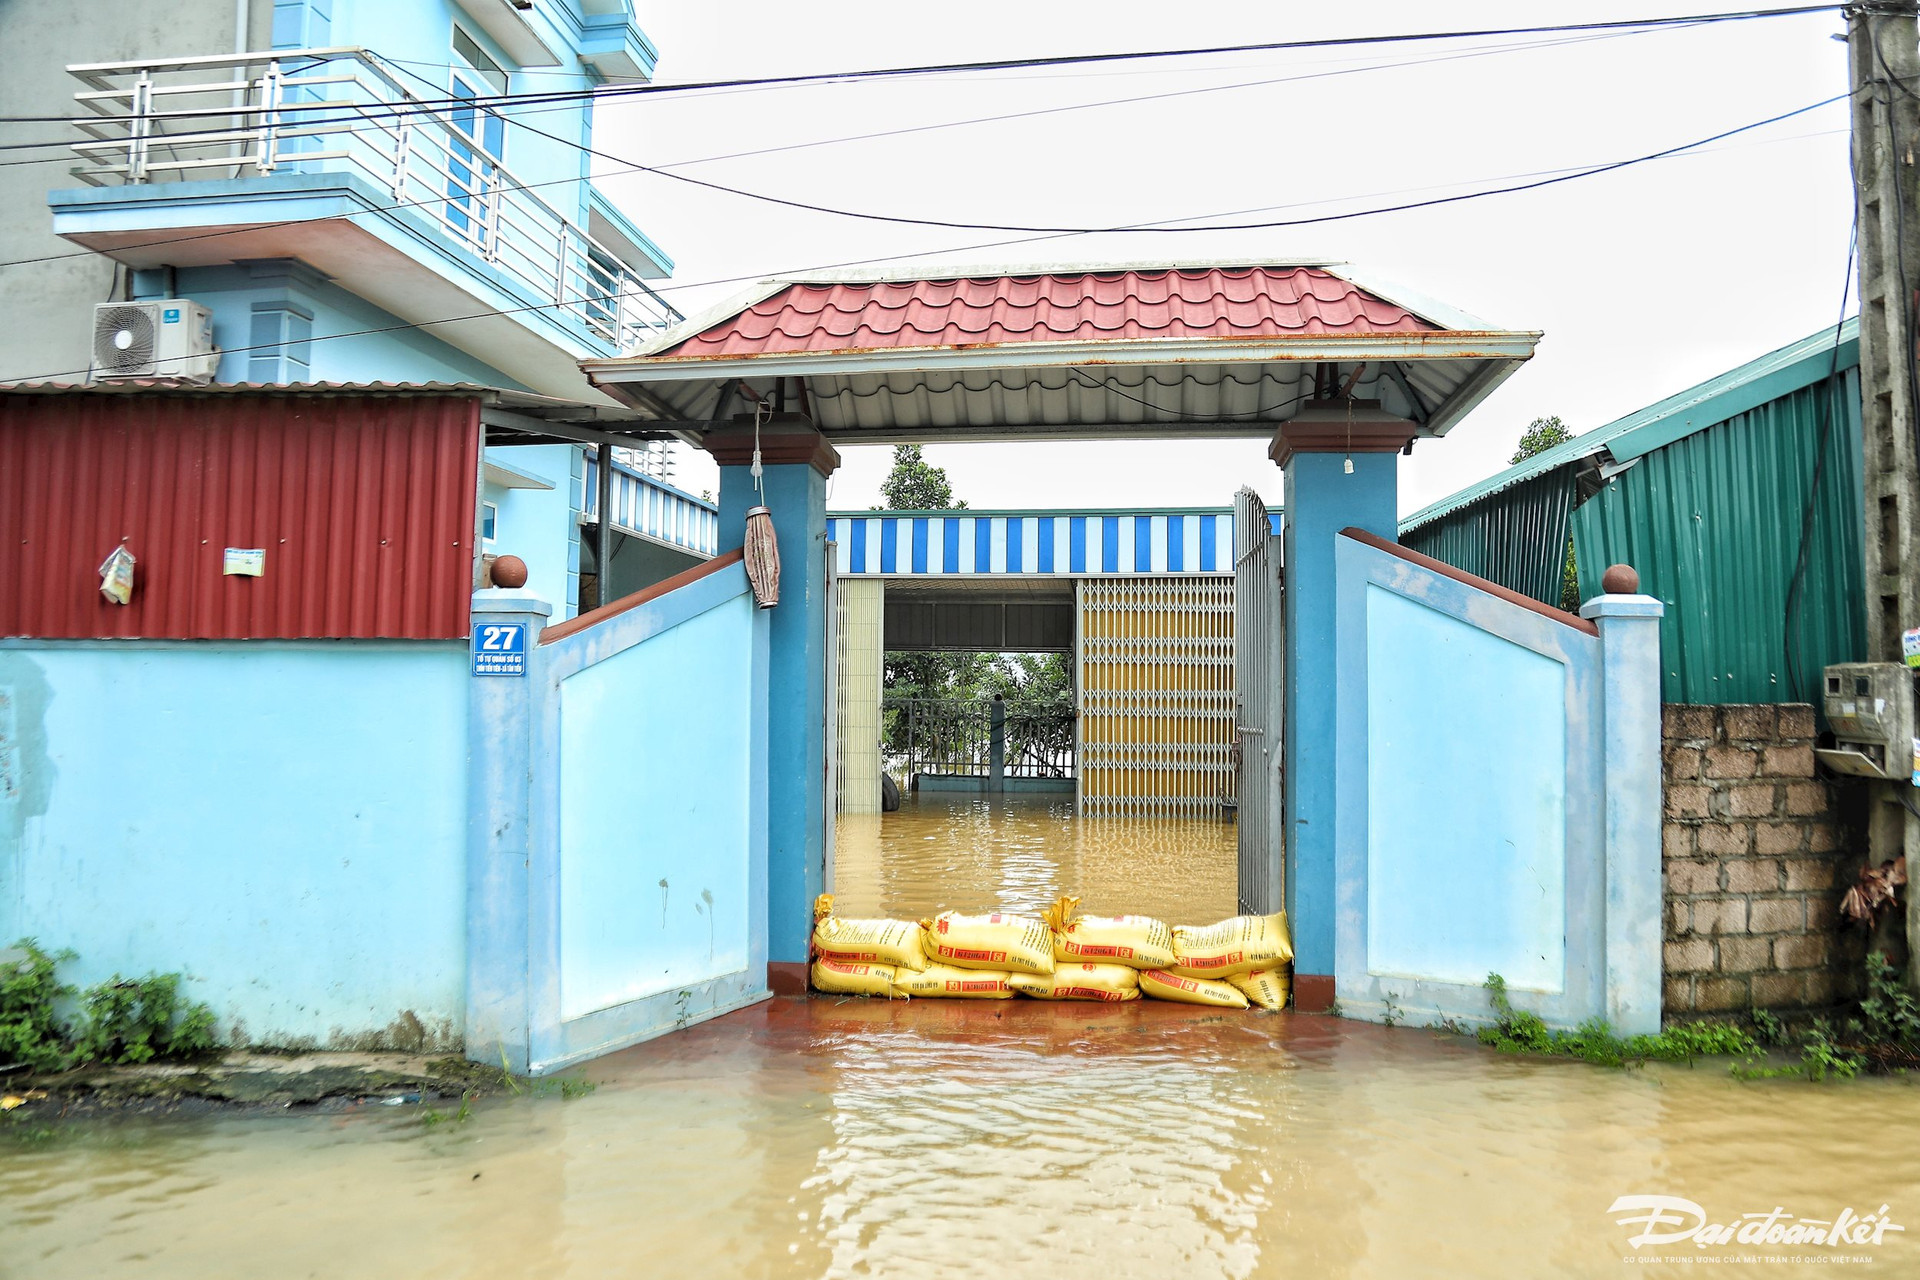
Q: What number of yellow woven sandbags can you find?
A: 9